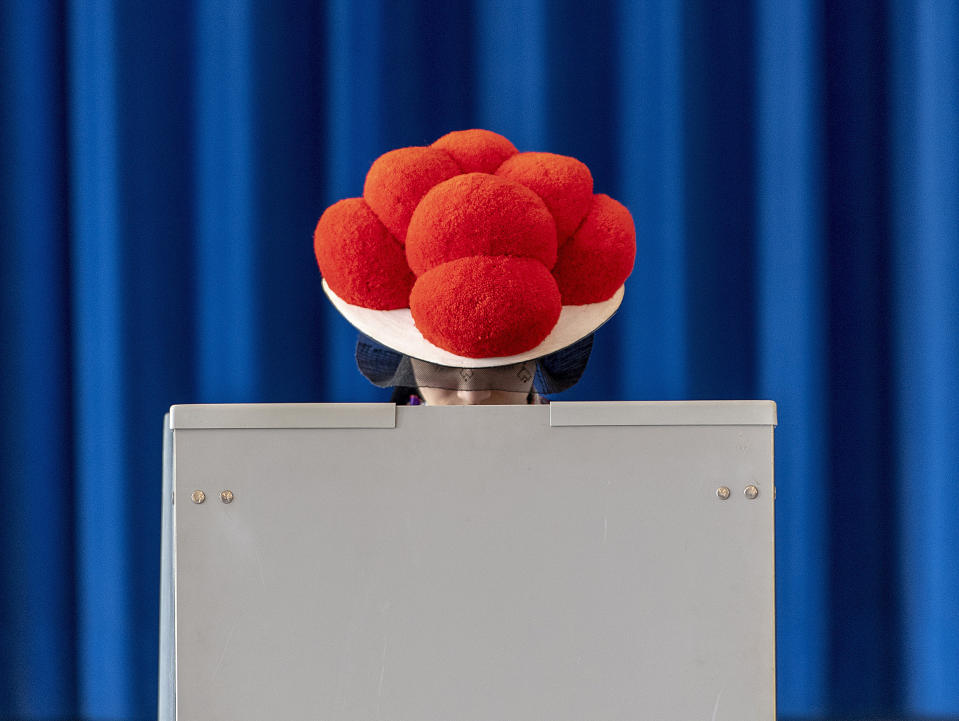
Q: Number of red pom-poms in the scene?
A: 7